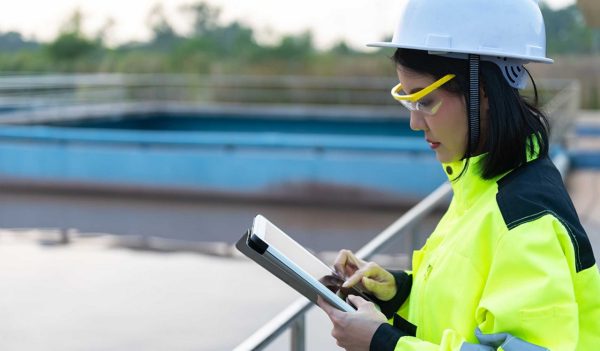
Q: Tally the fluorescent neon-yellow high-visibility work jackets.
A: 1